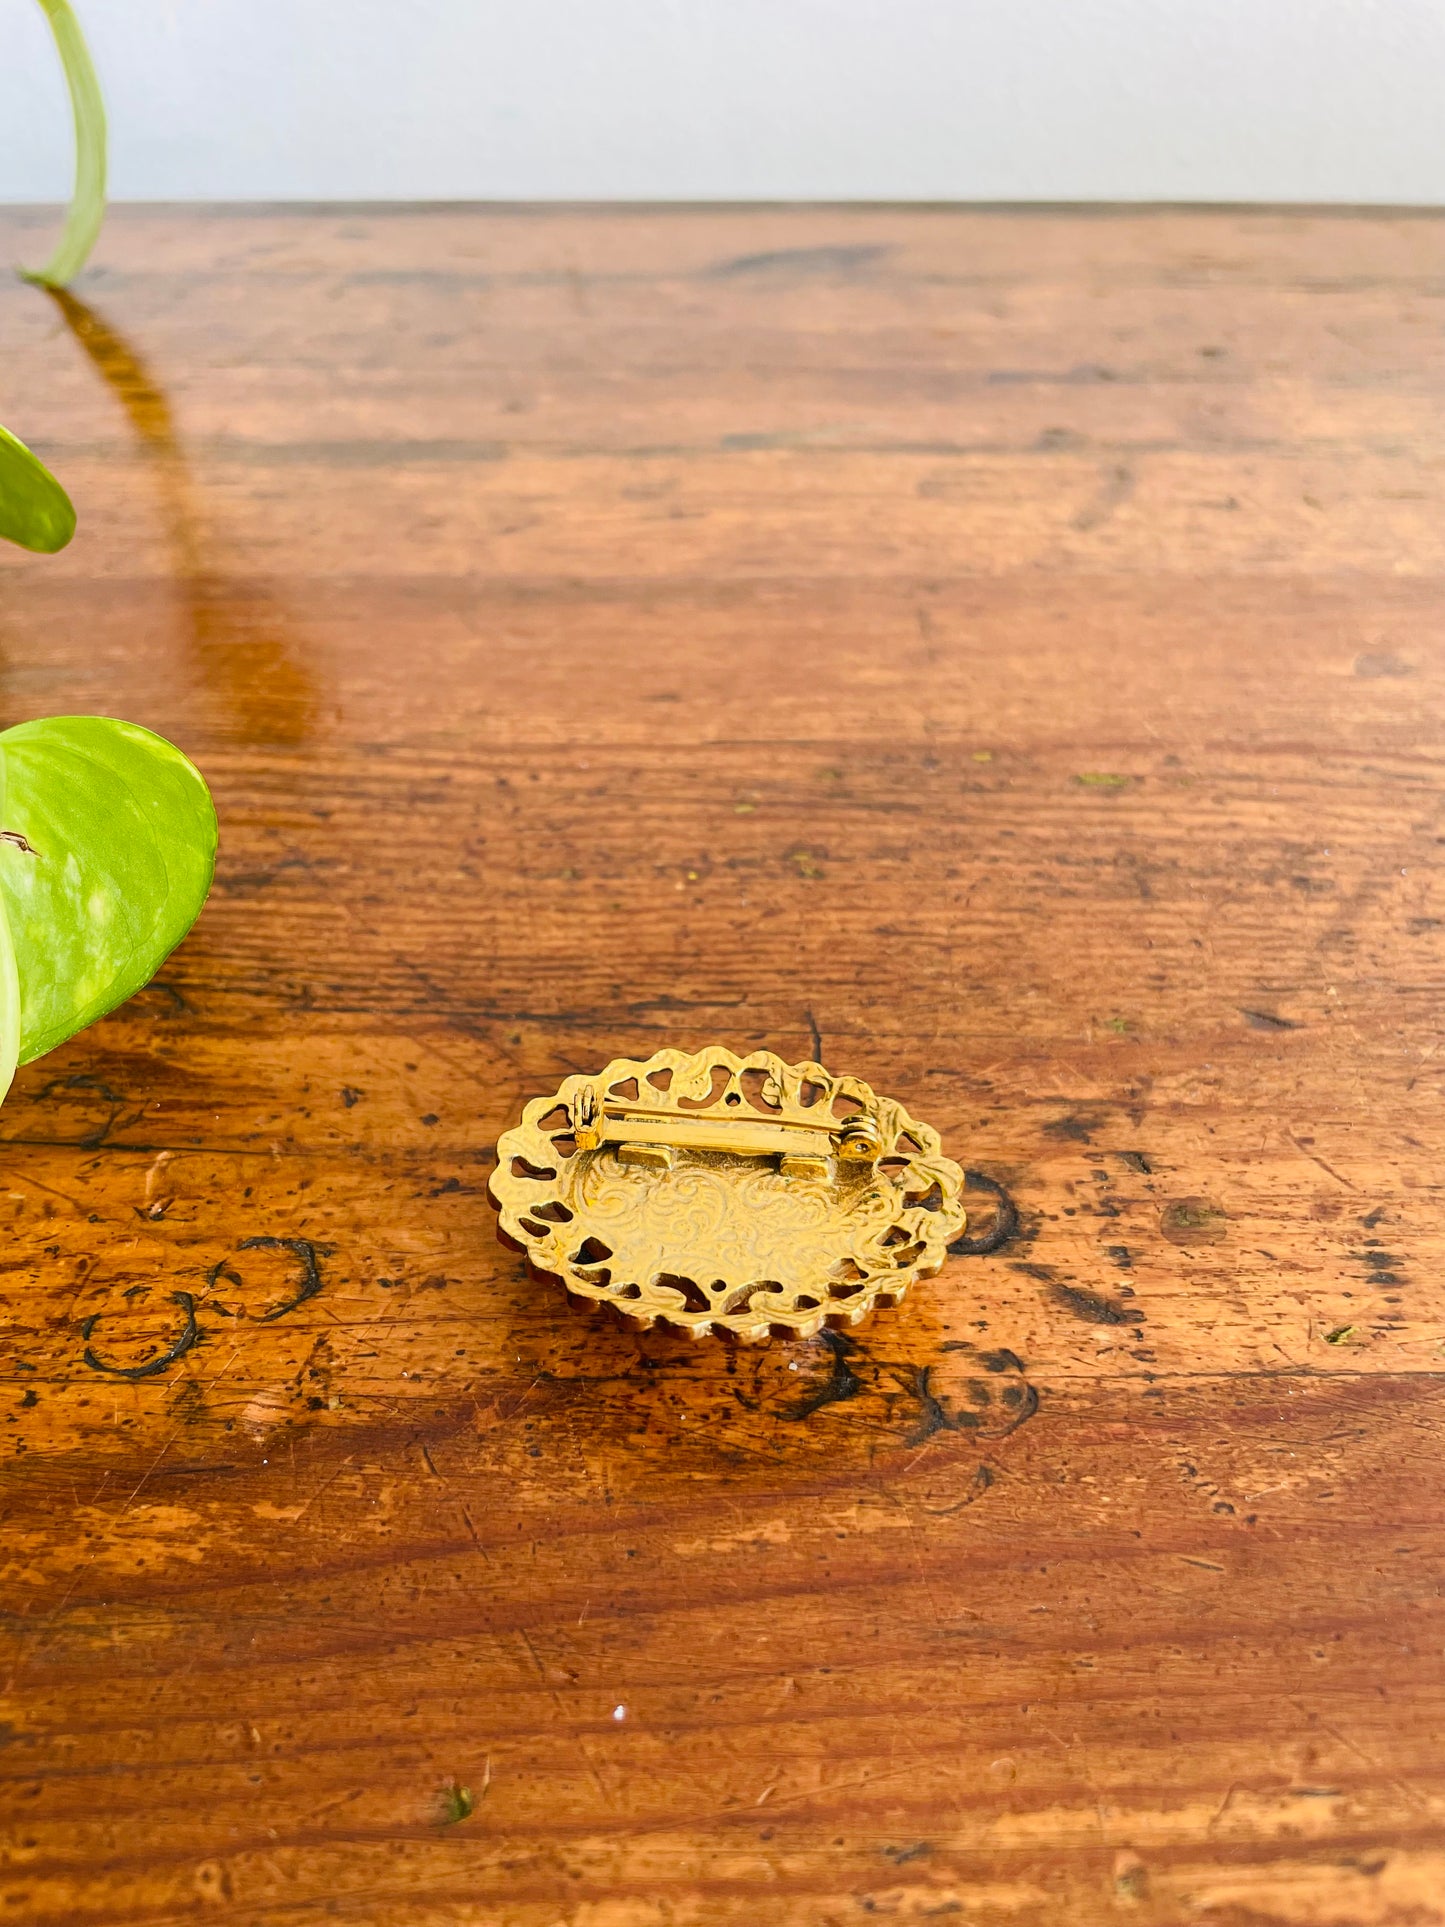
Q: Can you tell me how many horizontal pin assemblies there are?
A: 1